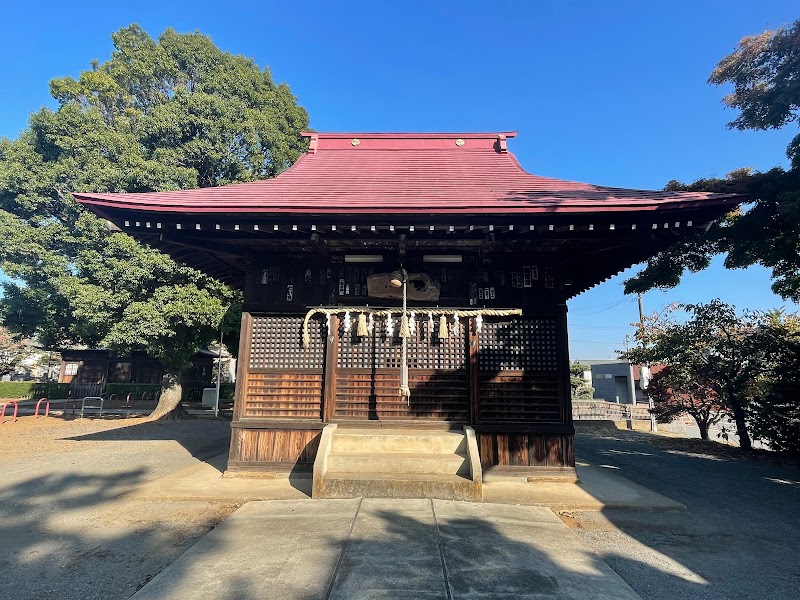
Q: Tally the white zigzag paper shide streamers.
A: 8